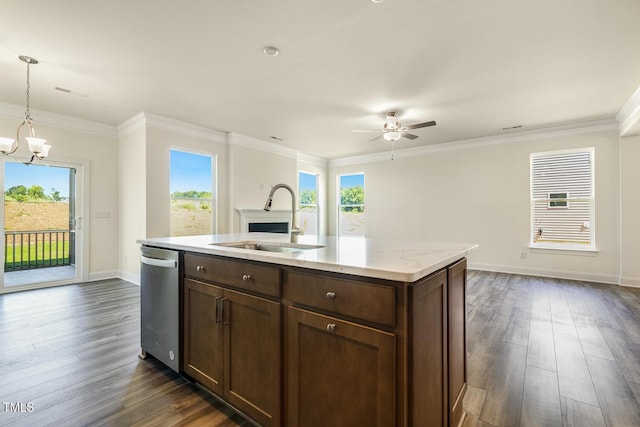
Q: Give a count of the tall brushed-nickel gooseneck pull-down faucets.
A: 1